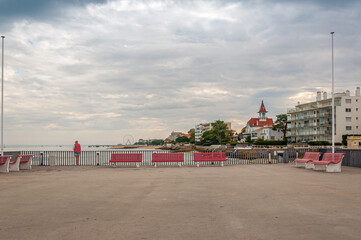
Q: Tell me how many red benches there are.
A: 7